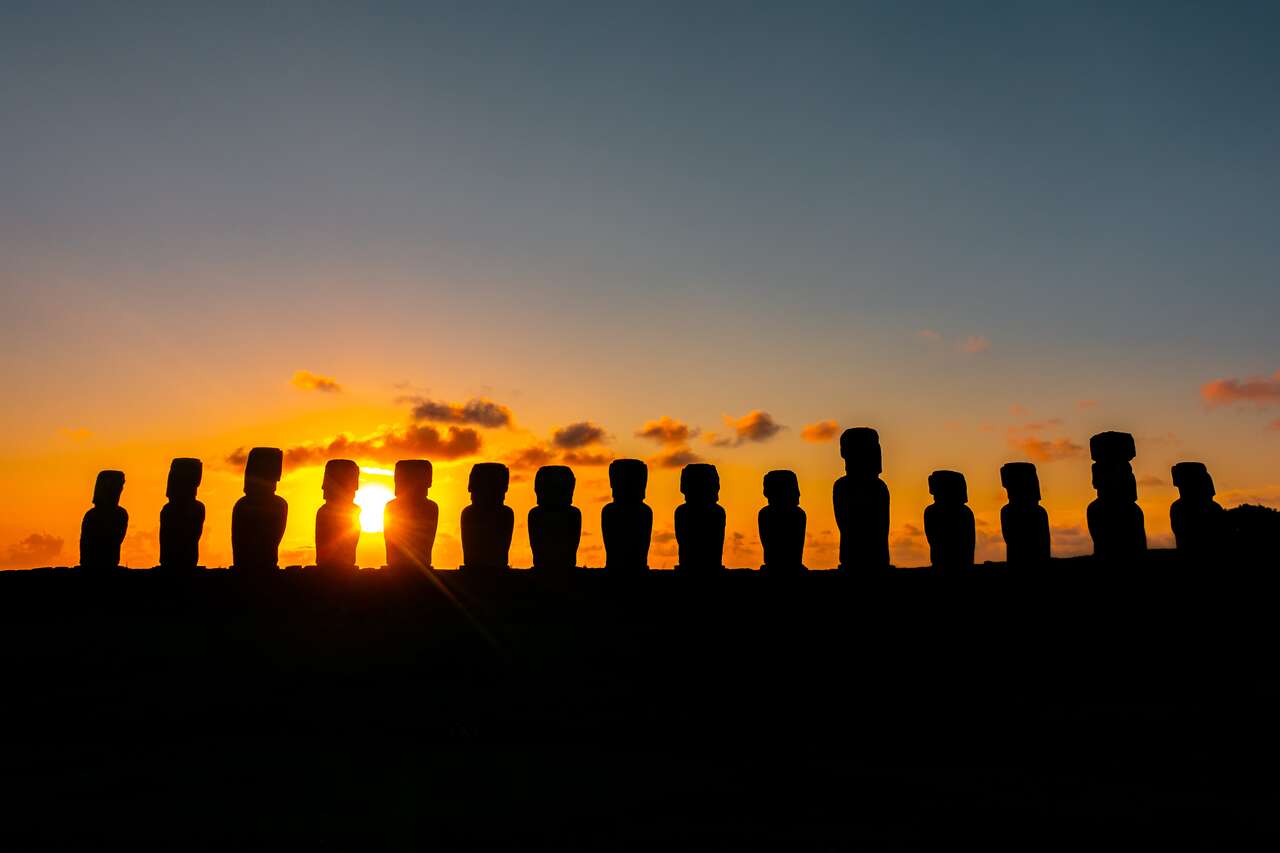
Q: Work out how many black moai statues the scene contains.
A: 15